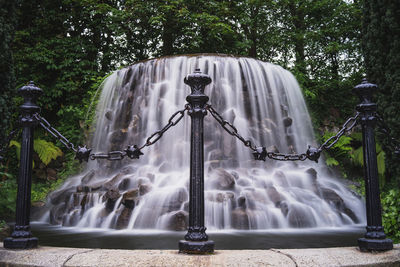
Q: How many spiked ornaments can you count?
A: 4